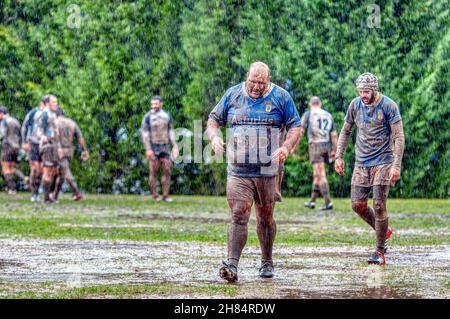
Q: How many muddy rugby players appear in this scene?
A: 8